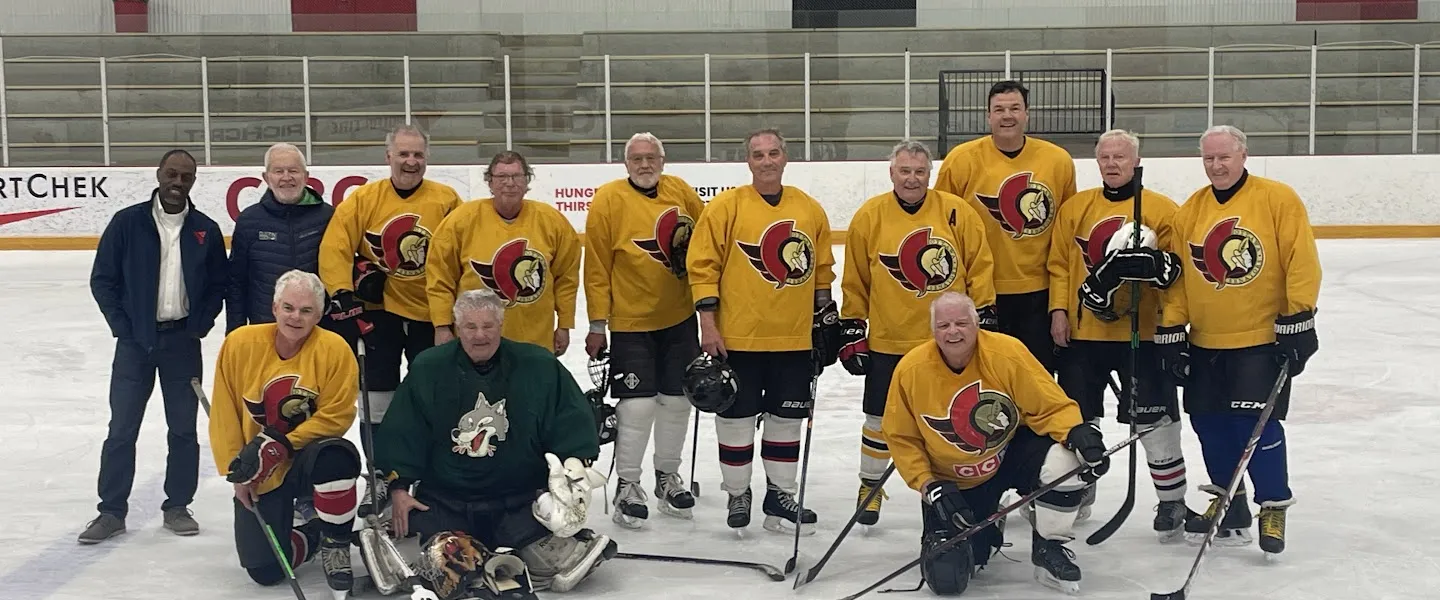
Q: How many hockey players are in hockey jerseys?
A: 11